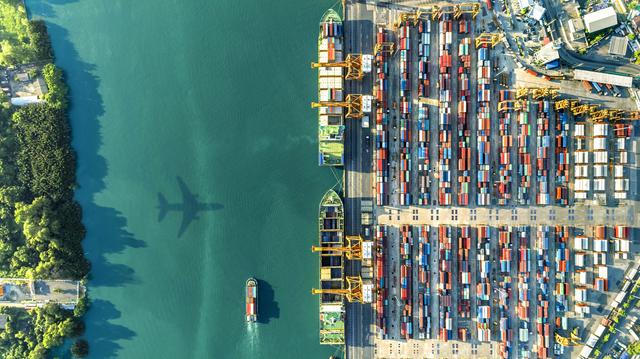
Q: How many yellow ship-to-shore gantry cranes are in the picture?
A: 4